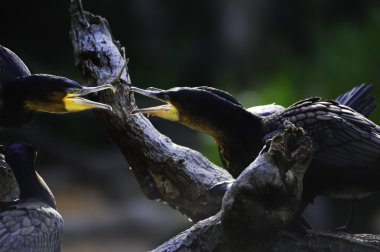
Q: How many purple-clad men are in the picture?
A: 0